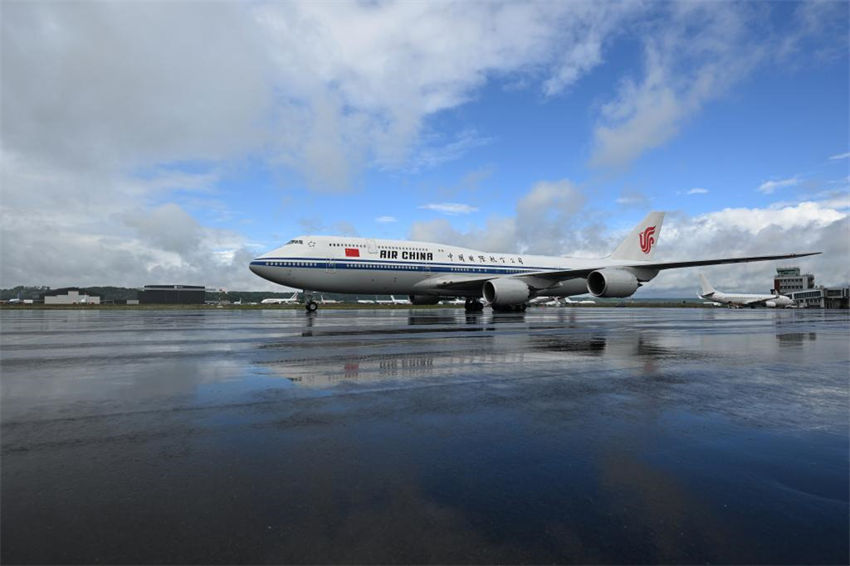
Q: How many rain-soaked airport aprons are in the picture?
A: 1